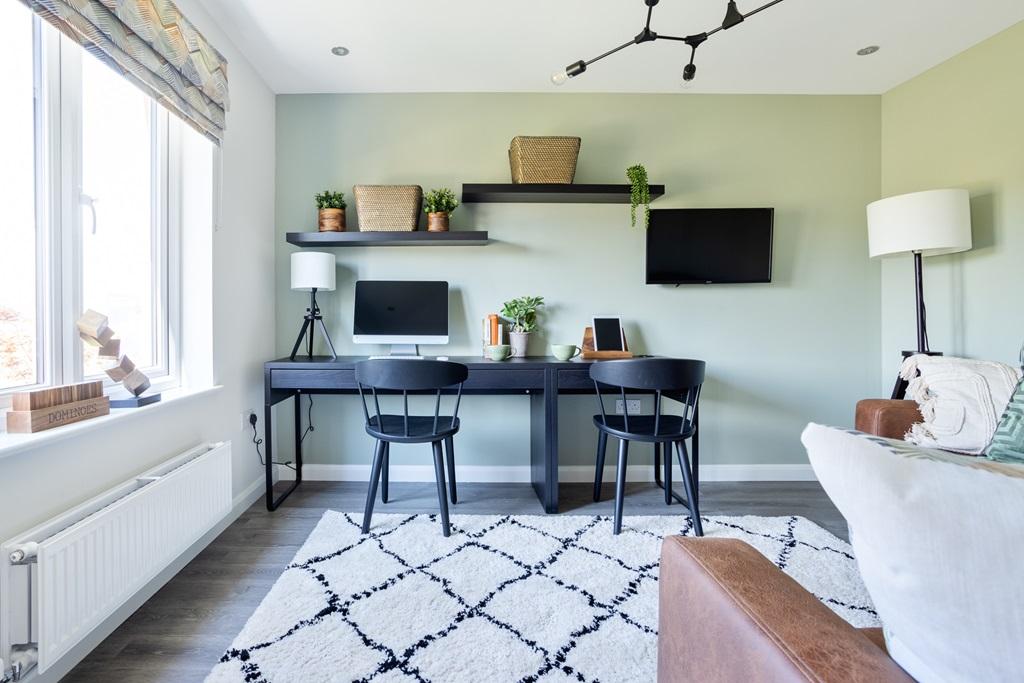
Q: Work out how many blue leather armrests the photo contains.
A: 0